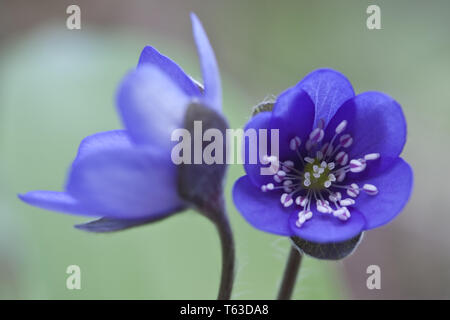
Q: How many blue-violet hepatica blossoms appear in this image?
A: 2